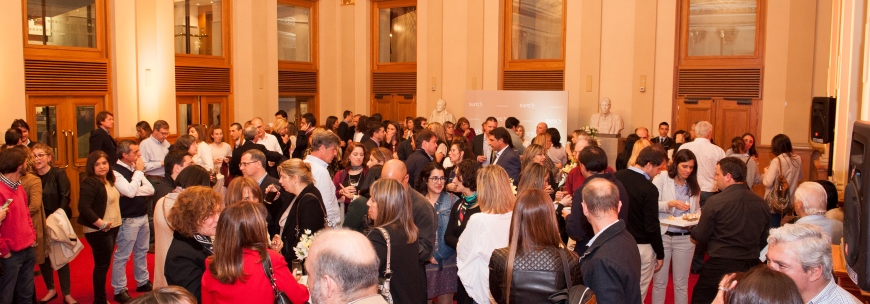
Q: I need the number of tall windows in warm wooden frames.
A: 6